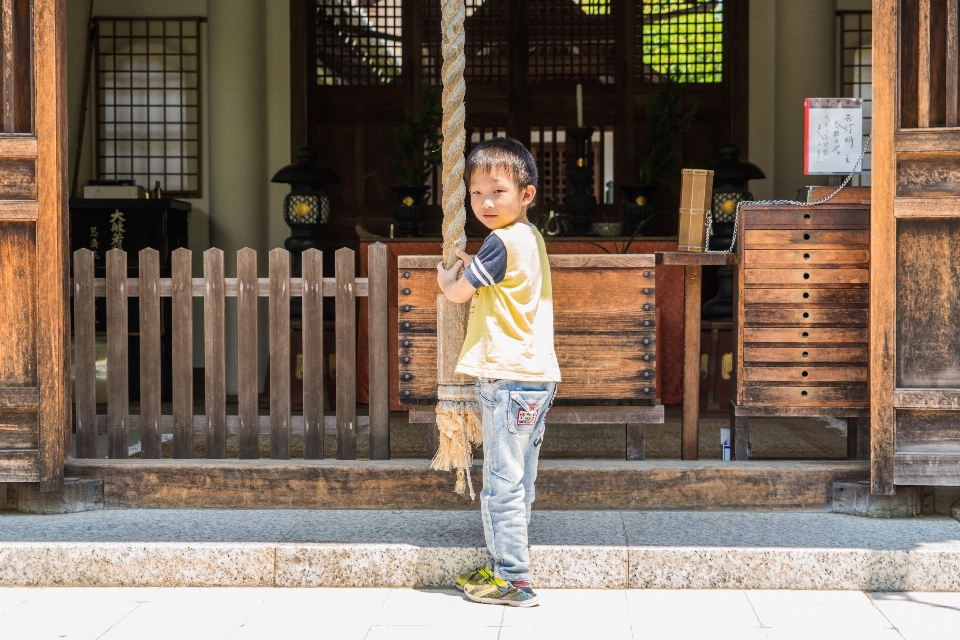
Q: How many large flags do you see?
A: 0